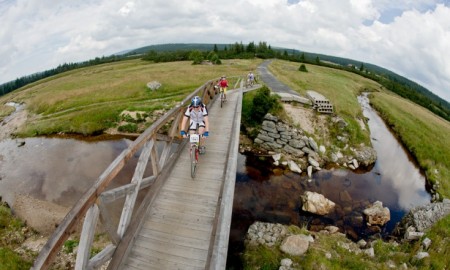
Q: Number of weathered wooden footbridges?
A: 1